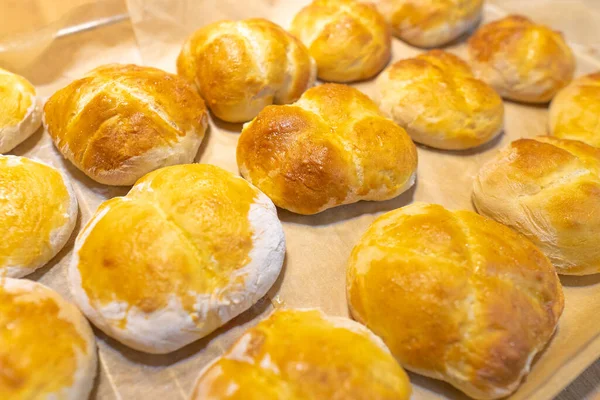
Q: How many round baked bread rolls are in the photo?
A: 15